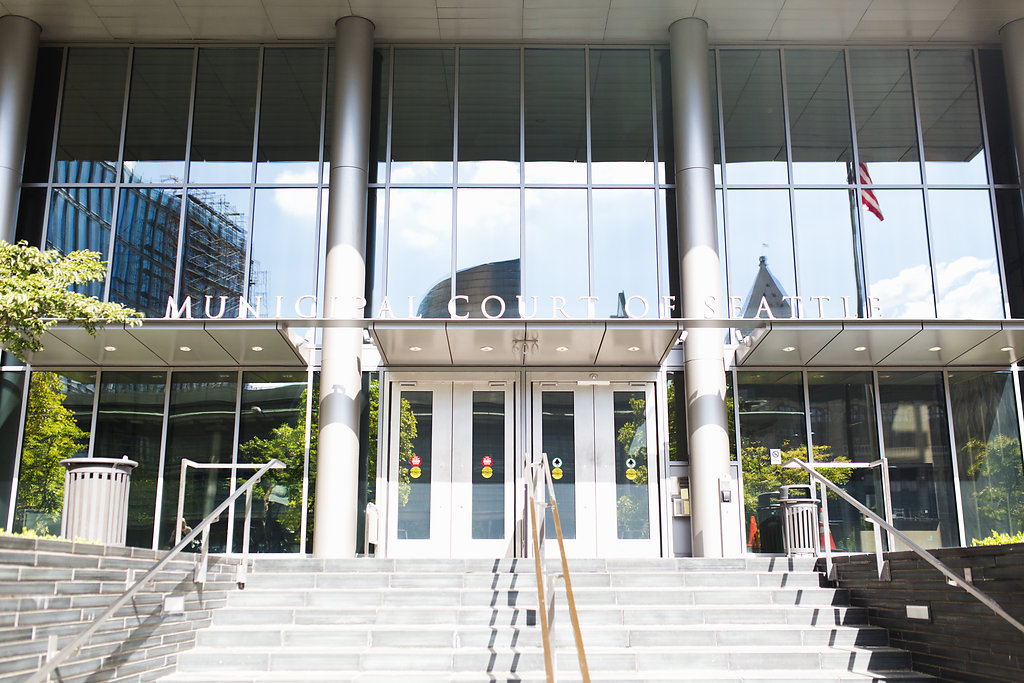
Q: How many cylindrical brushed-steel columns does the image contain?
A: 4